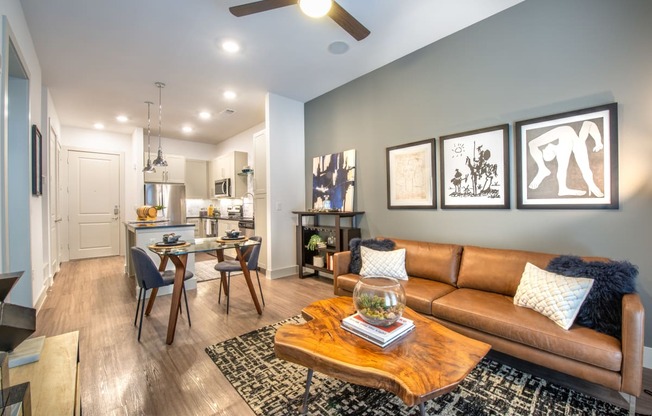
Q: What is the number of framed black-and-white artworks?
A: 3